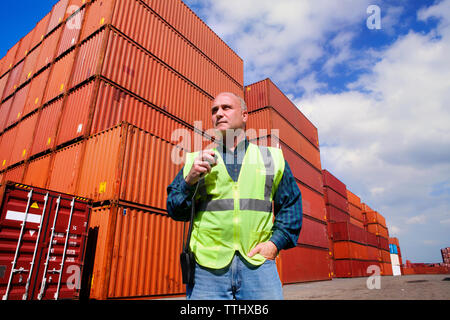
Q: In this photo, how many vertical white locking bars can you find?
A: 4